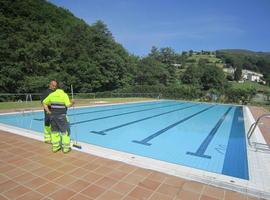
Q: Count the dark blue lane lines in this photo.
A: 5